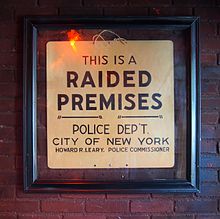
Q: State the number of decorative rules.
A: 2